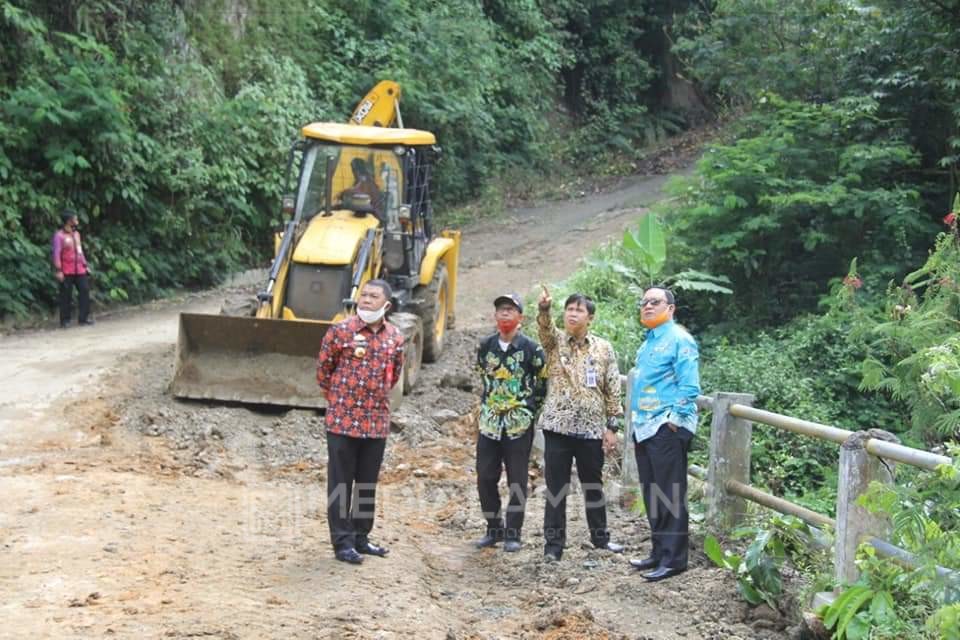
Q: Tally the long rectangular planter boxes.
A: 0